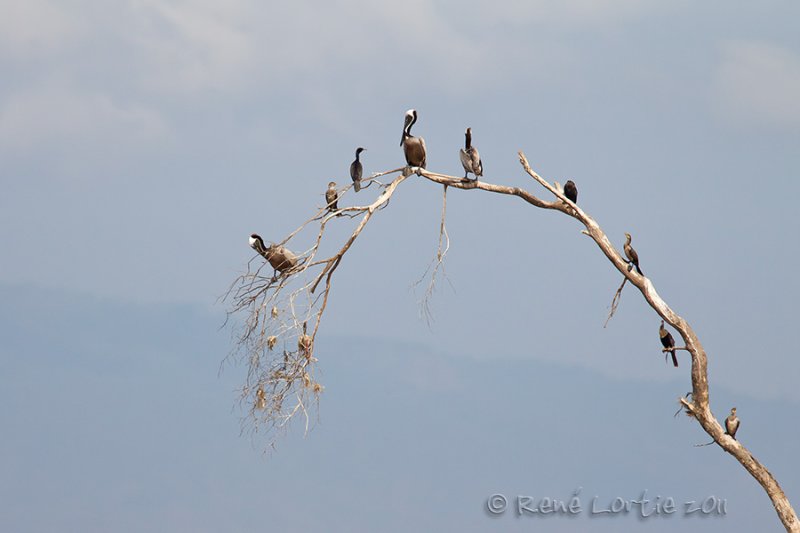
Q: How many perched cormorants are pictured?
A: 6